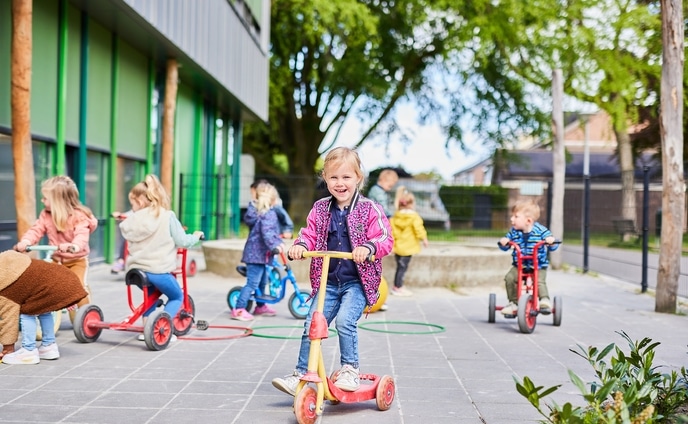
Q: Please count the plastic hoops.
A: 3